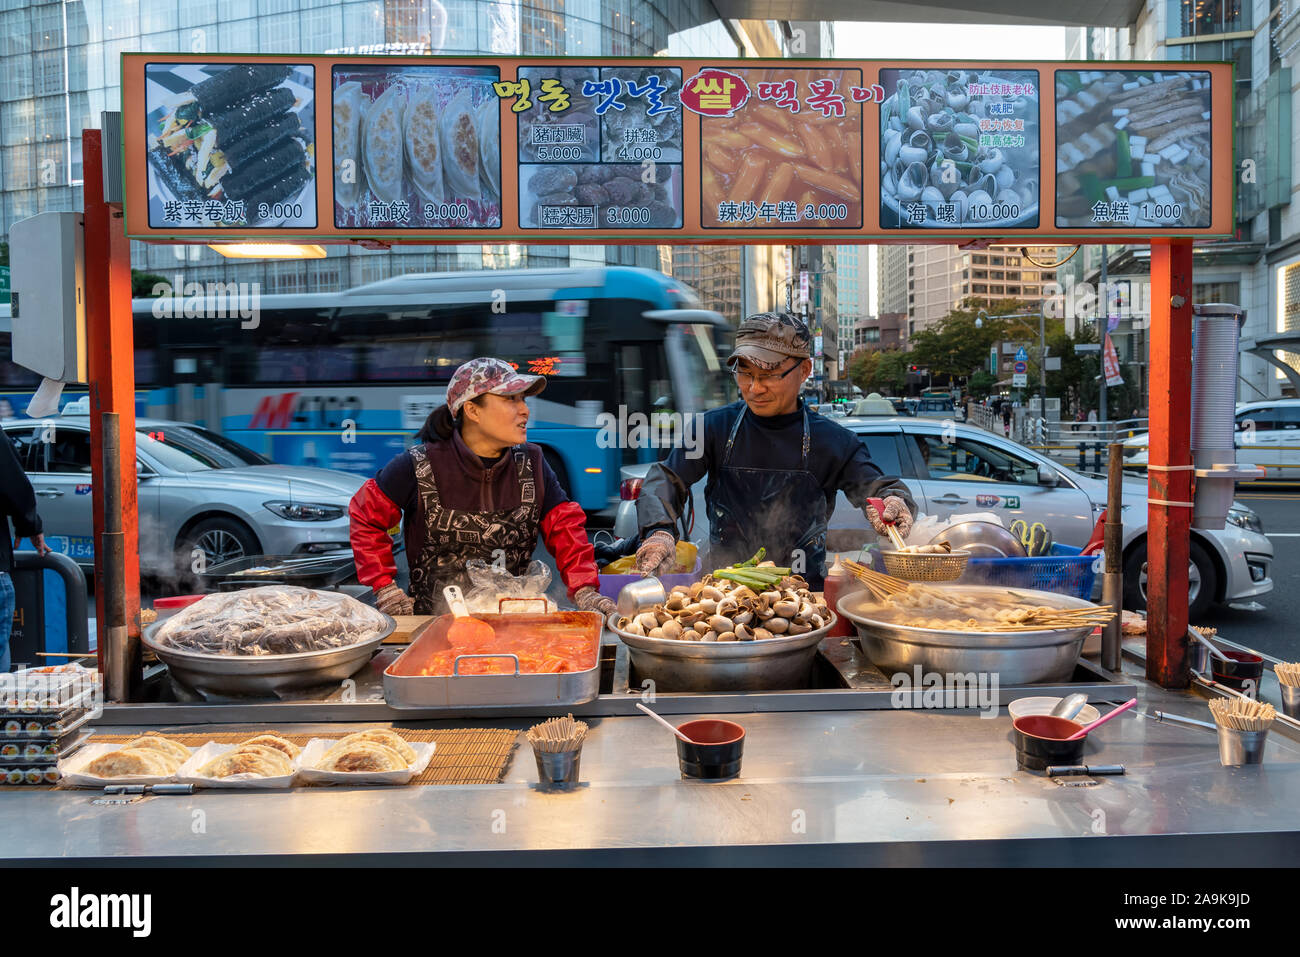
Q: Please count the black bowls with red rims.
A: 3